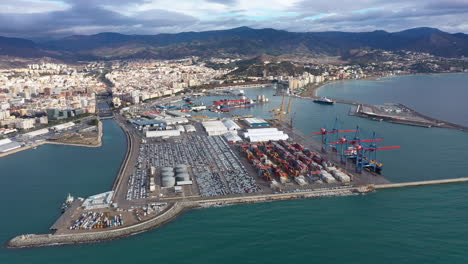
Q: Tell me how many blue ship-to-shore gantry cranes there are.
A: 3